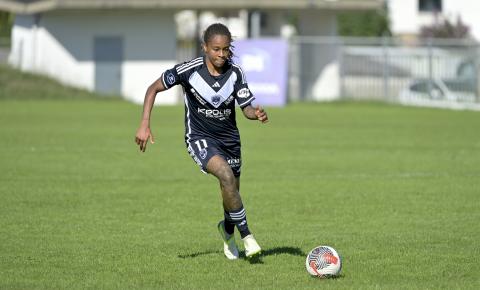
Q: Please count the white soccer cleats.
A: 2